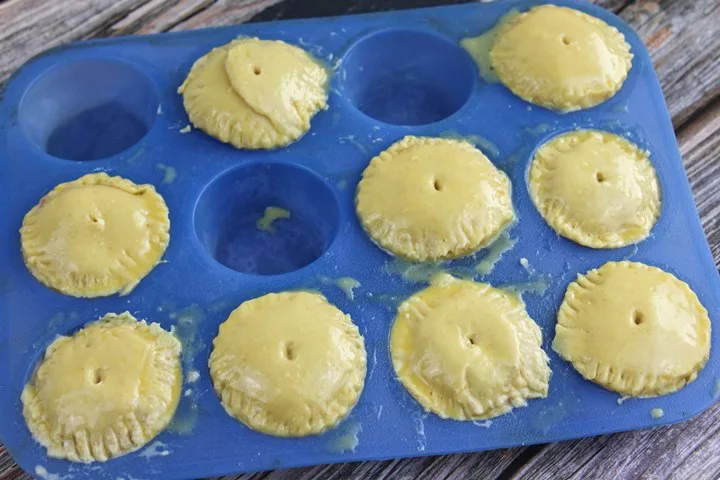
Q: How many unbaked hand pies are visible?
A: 9